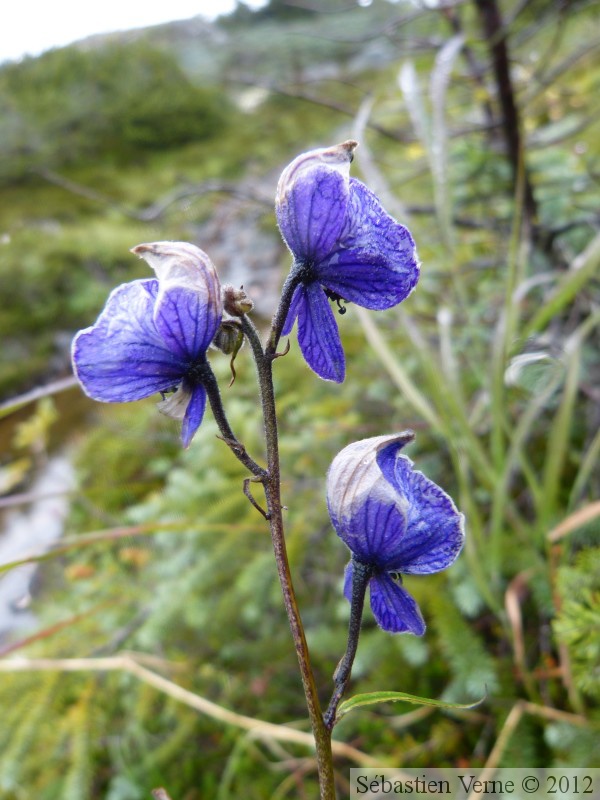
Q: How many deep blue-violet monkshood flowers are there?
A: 3